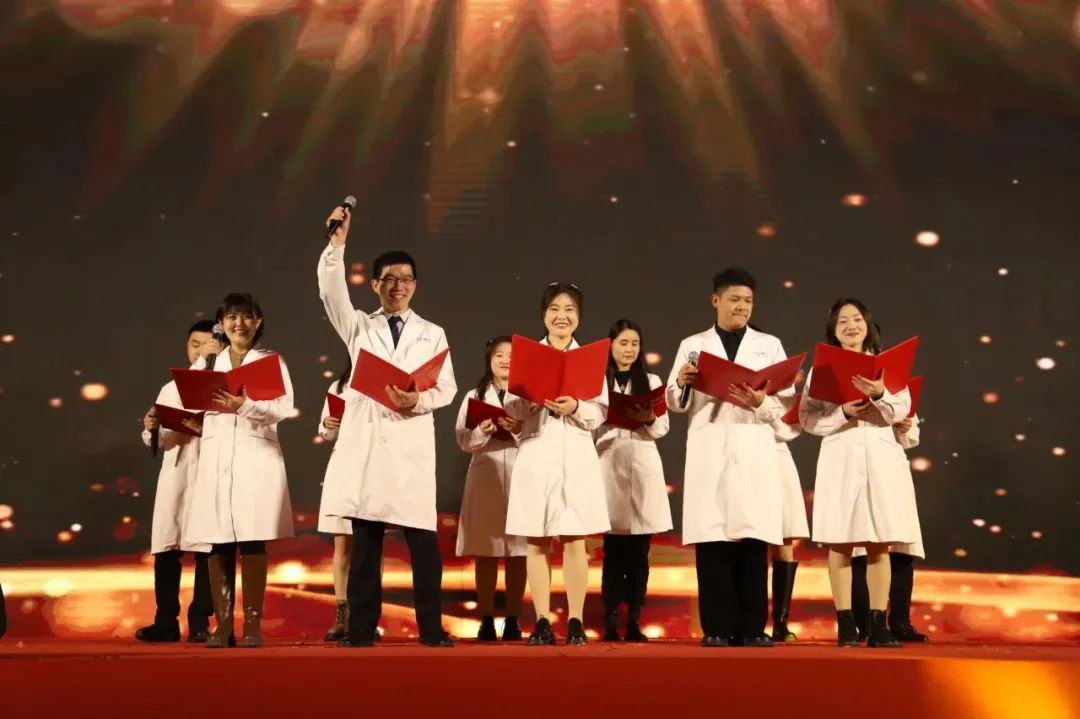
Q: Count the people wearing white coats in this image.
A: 11